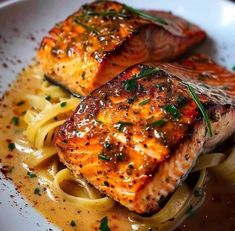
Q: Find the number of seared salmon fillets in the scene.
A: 2